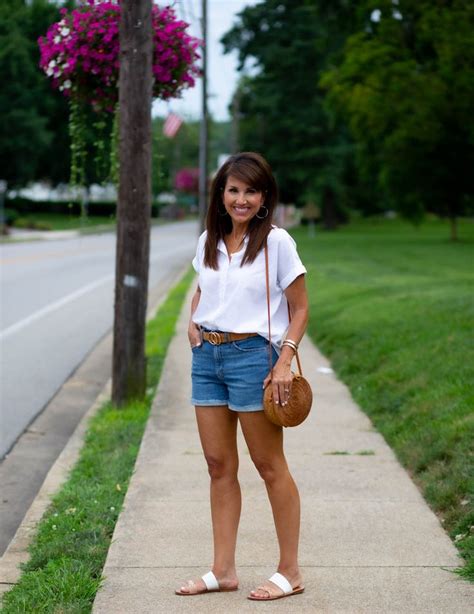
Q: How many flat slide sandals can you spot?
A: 2